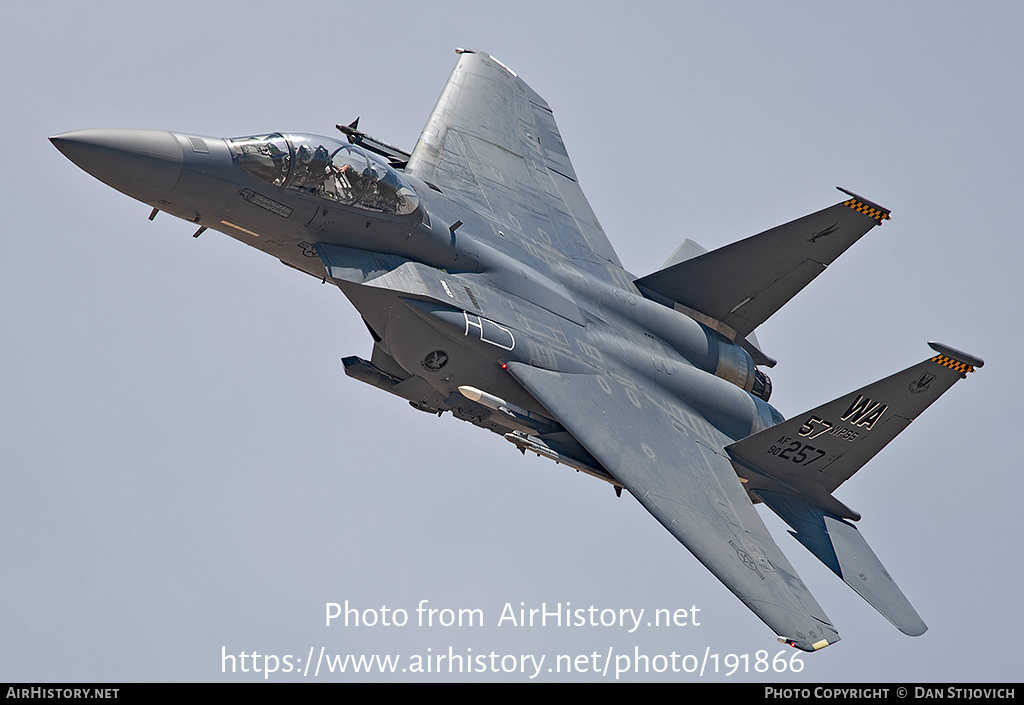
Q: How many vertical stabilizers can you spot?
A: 2